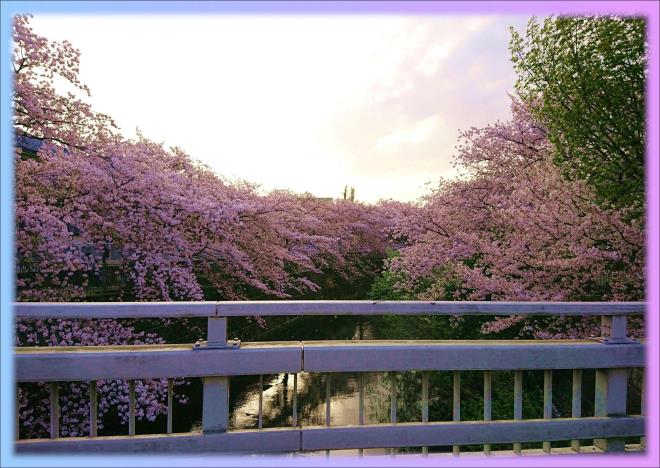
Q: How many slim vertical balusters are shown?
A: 15